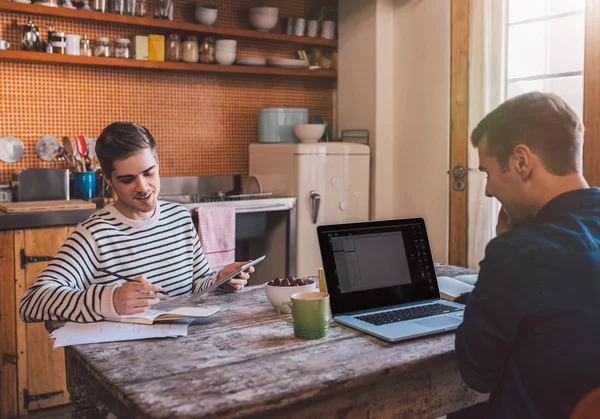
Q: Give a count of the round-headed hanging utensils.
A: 3